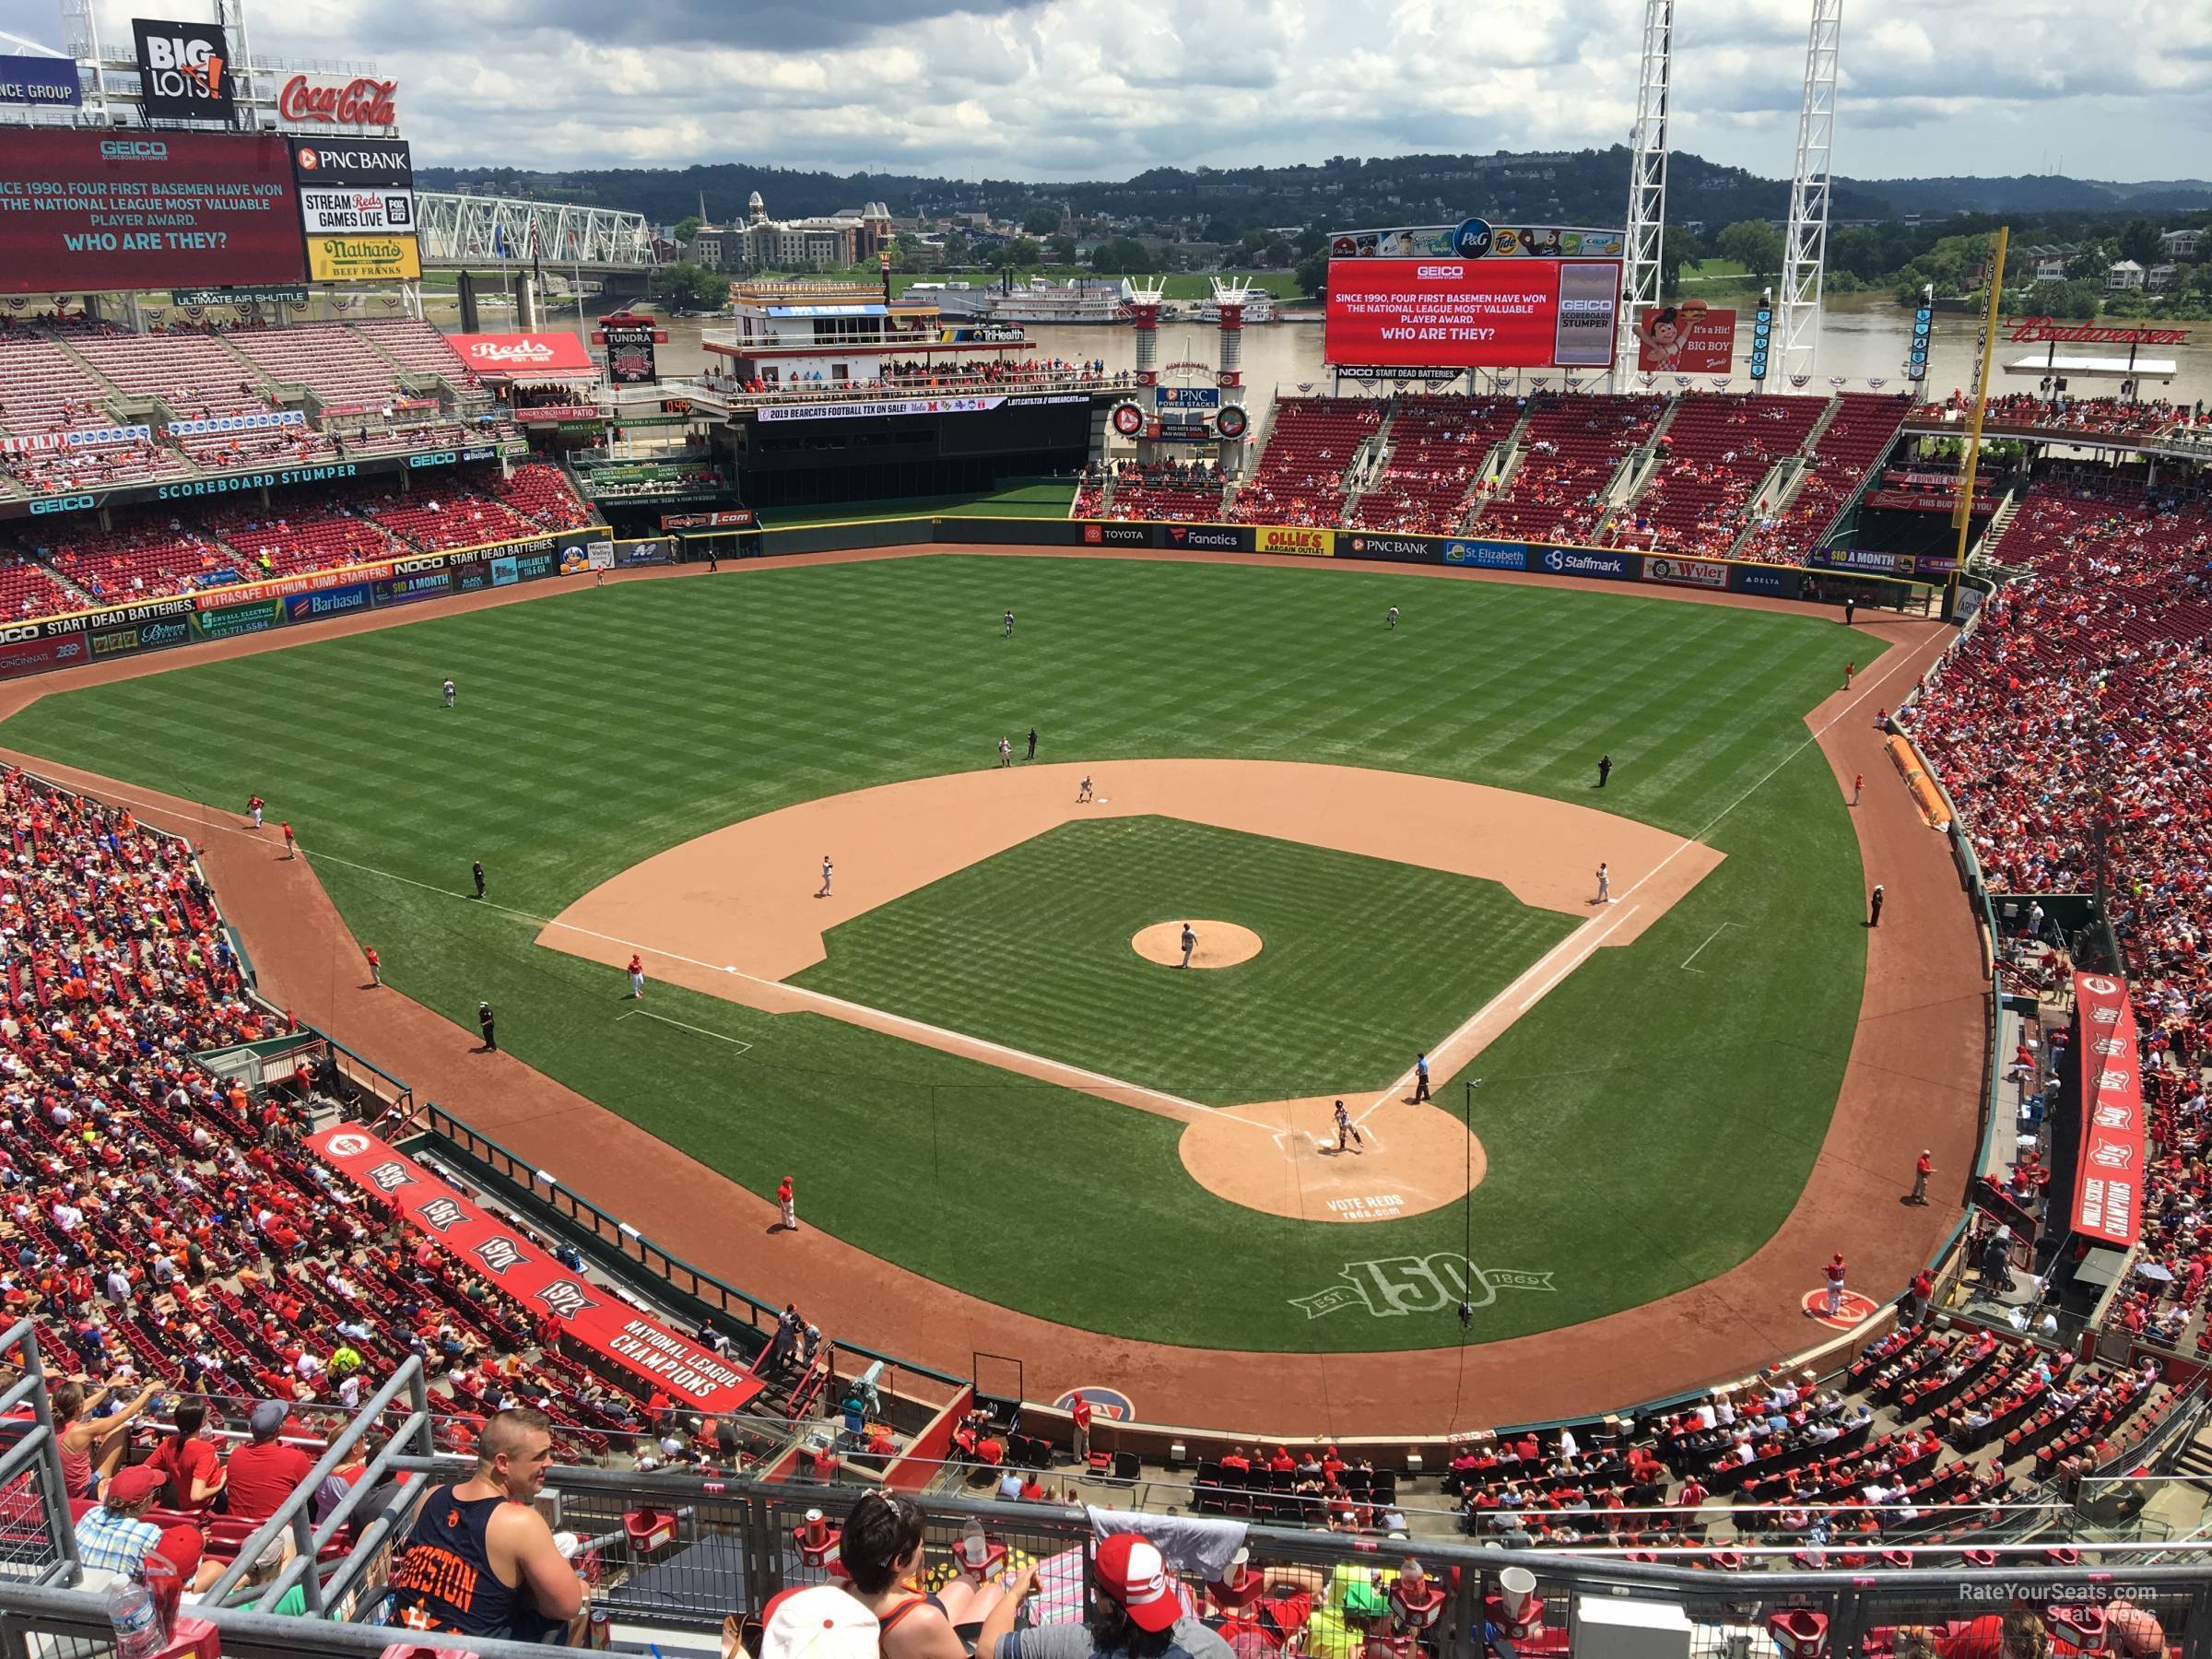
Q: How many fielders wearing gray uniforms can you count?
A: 9